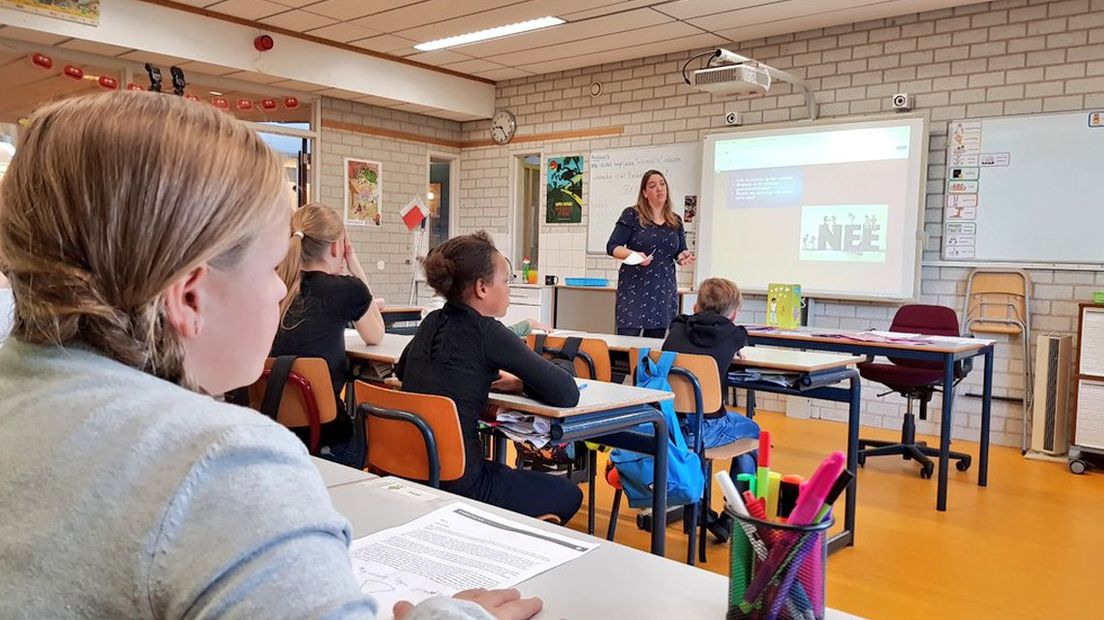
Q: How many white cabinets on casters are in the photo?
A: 1